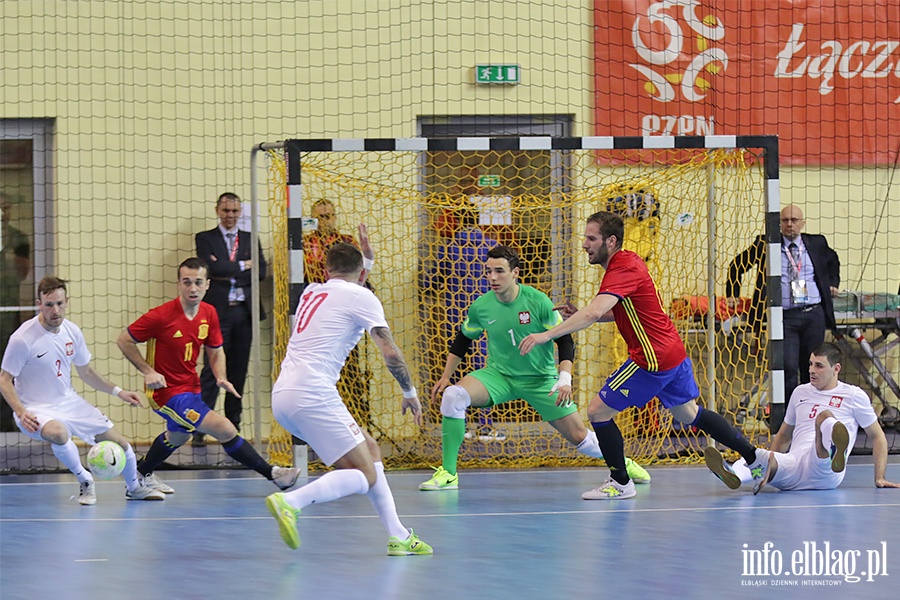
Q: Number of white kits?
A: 3